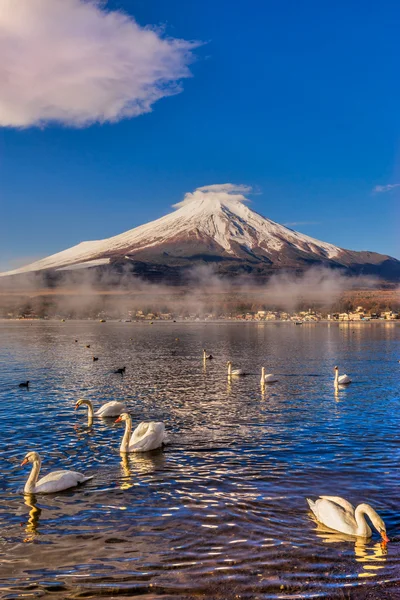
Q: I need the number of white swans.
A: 8